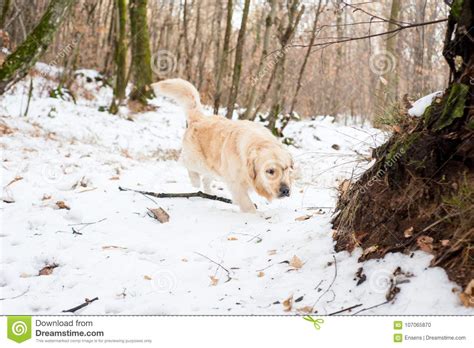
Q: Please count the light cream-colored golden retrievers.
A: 1